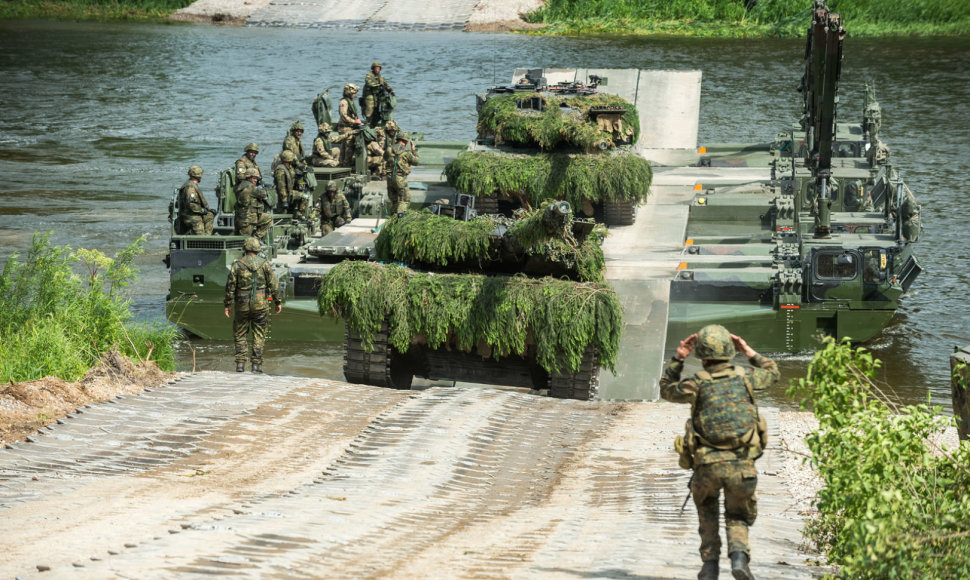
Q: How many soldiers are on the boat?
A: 12